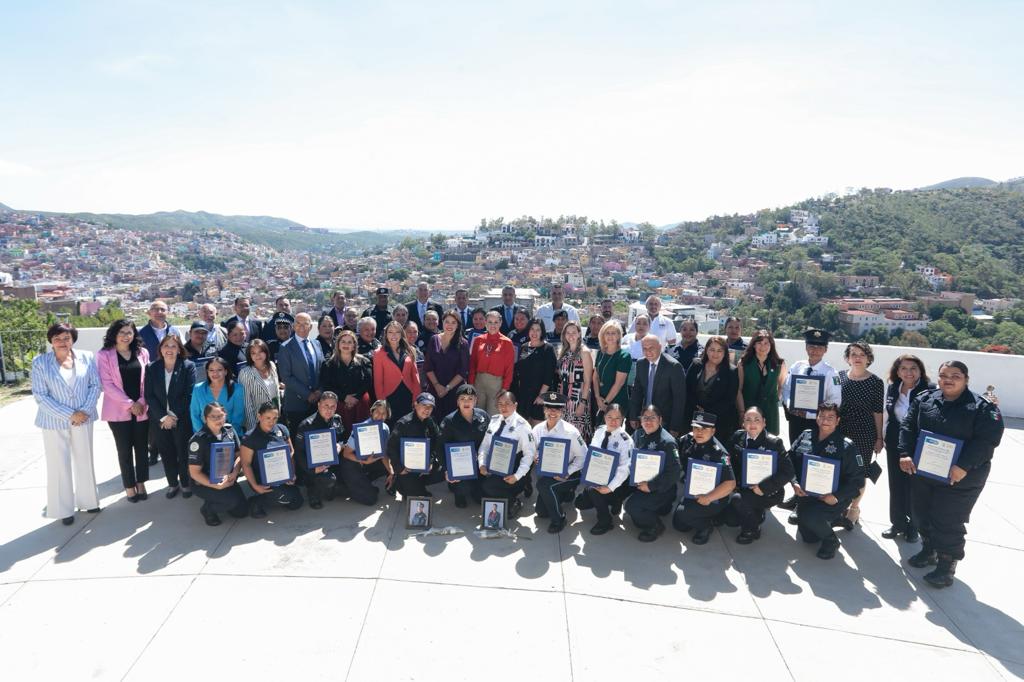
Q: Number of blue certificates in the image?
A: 15